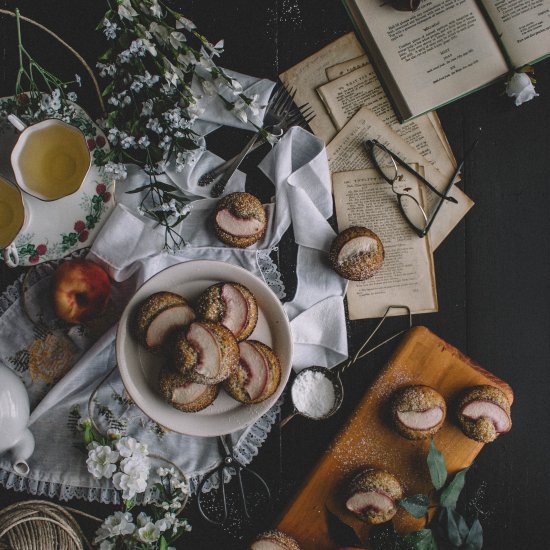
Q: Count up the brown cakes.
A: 11